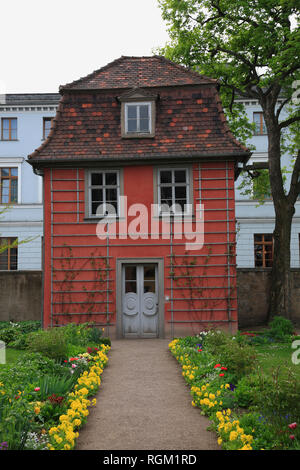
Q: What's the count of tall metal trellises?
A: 2